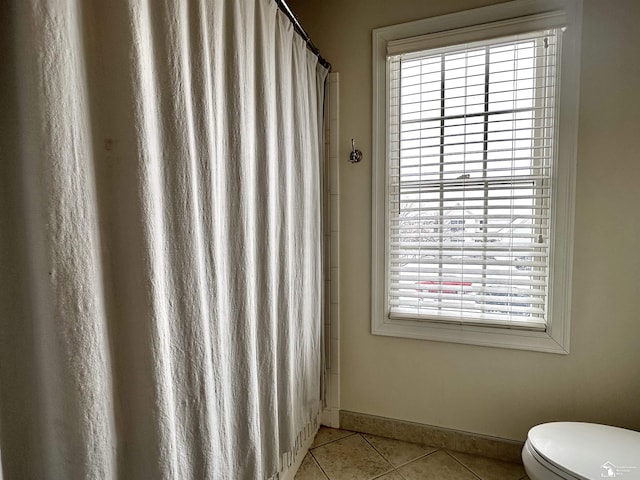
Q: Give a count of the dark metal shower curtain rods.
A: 1